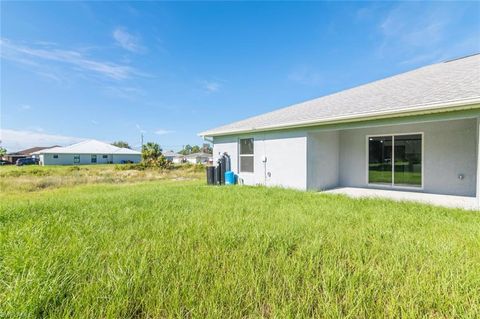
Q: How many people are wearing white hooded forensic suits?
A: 0